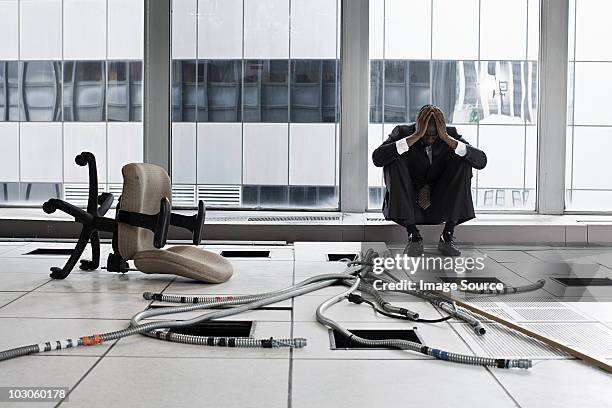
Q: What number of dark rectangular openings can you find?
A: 7